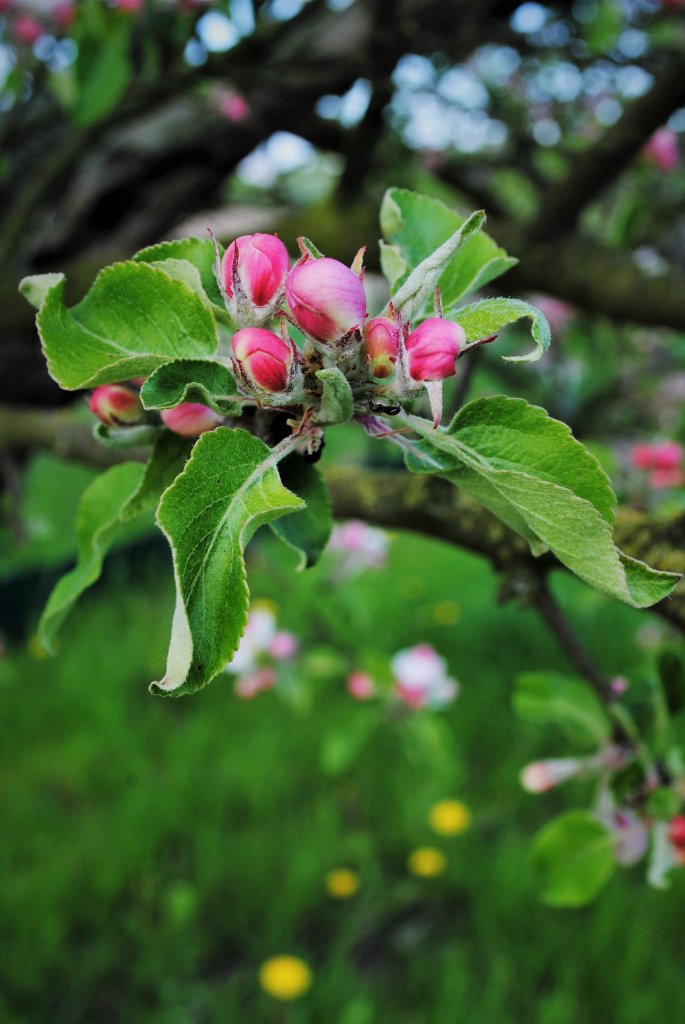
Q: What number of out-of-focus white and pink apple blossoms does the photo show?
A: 3